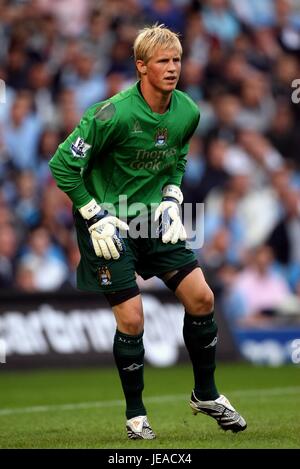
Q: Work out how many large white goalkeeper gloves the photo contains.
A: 2